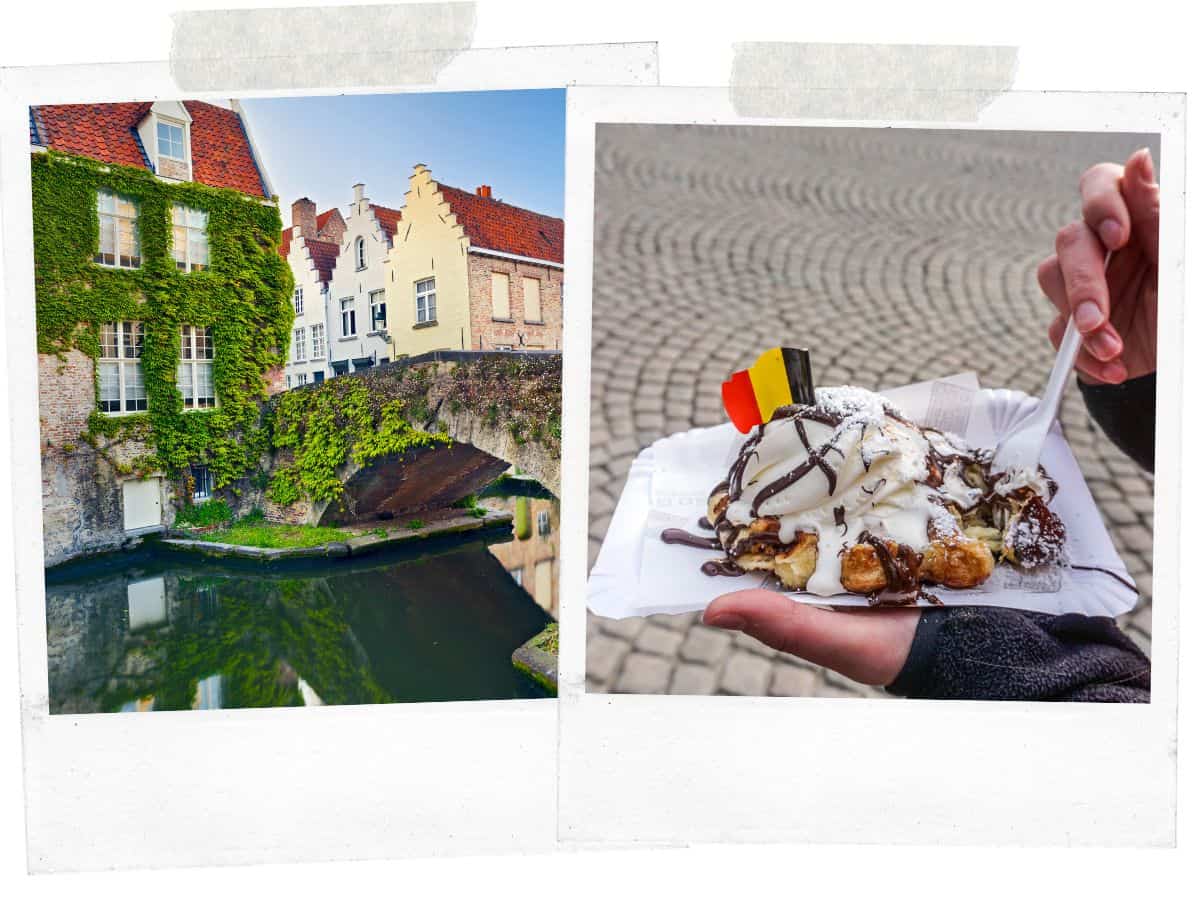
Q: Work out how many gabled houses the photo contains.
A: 3